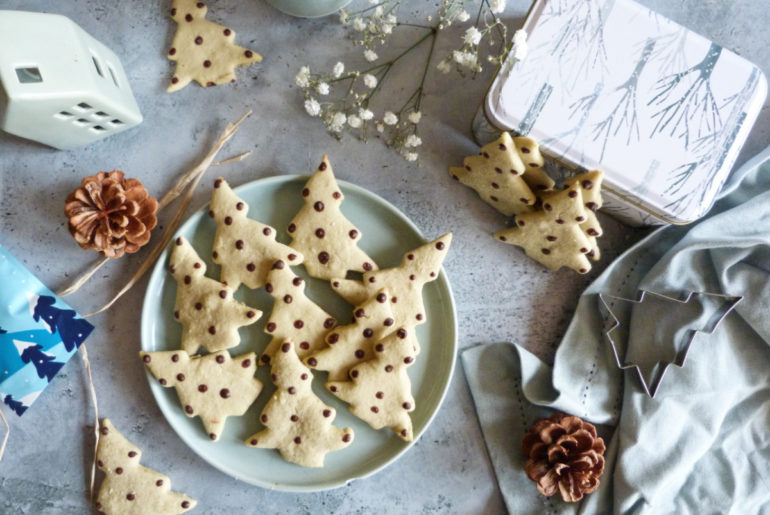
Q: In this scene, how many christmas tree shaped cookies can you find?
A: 15